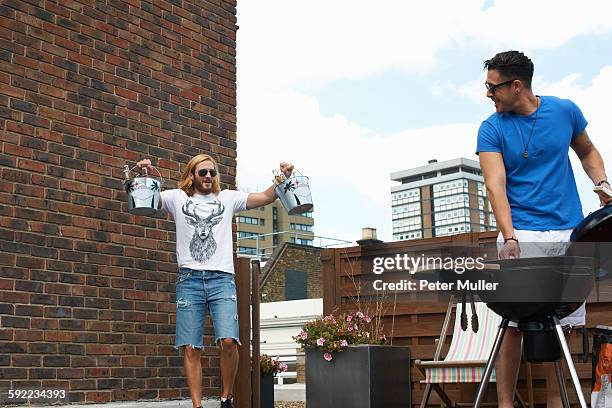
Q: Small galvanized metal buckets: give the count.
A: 2